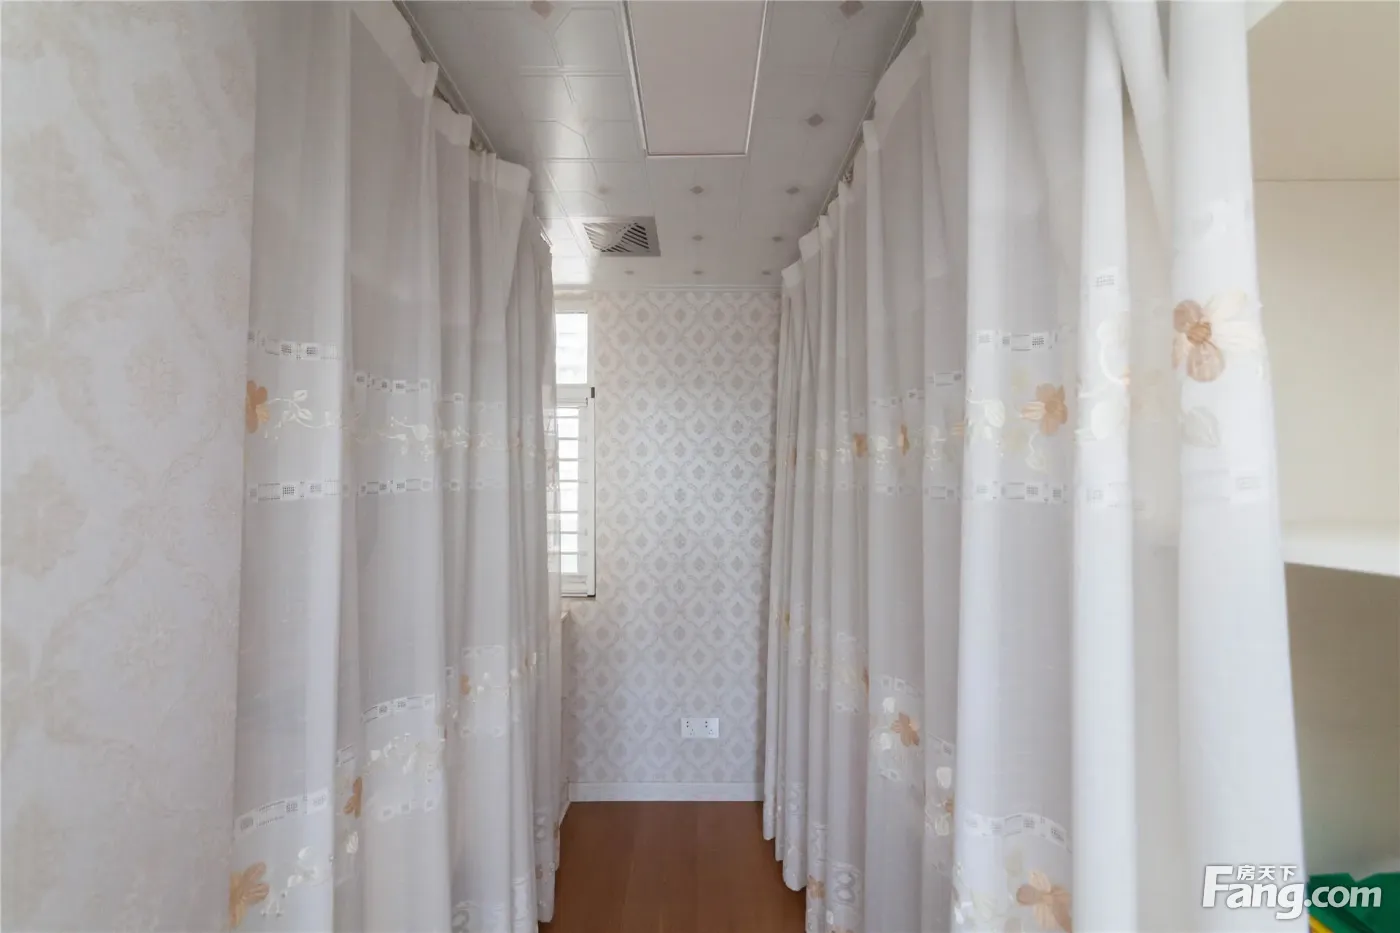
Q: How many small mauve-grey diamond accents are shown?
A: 11